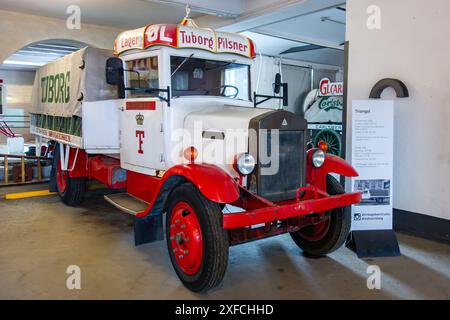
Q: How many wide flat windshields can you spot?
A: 1